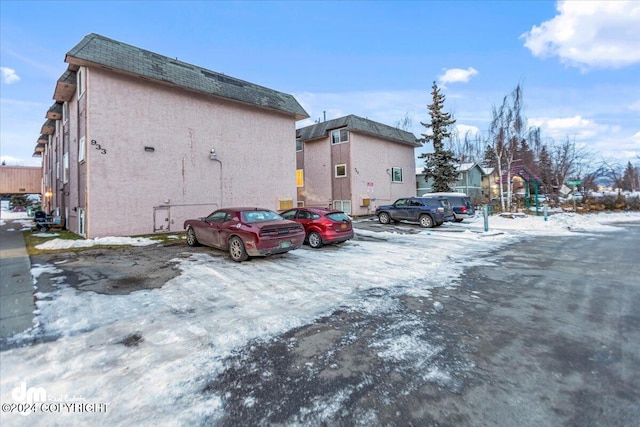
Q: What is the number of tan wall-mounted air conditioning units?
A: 2